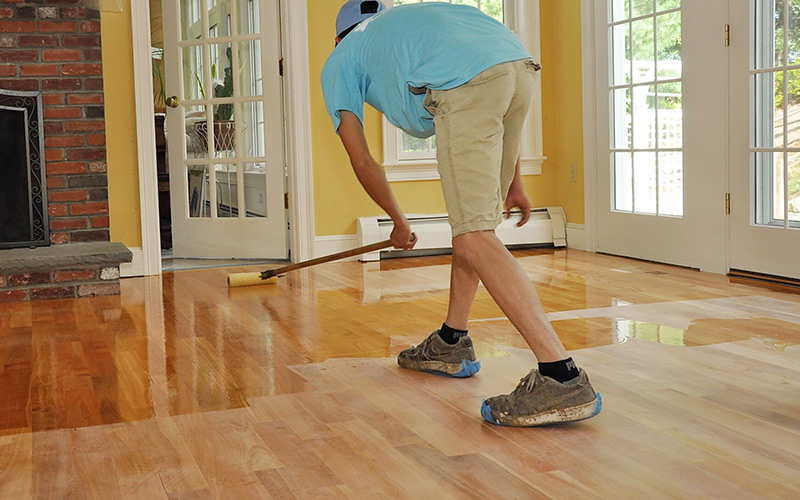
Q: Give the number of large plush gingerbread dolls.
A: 0